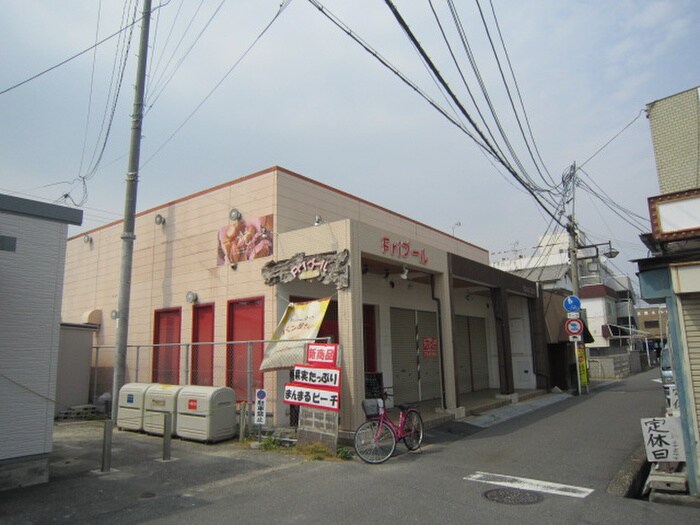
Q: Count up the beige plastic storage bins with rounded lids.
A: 3